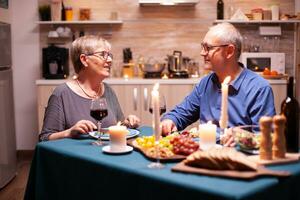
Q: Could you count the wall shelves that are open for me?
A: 2